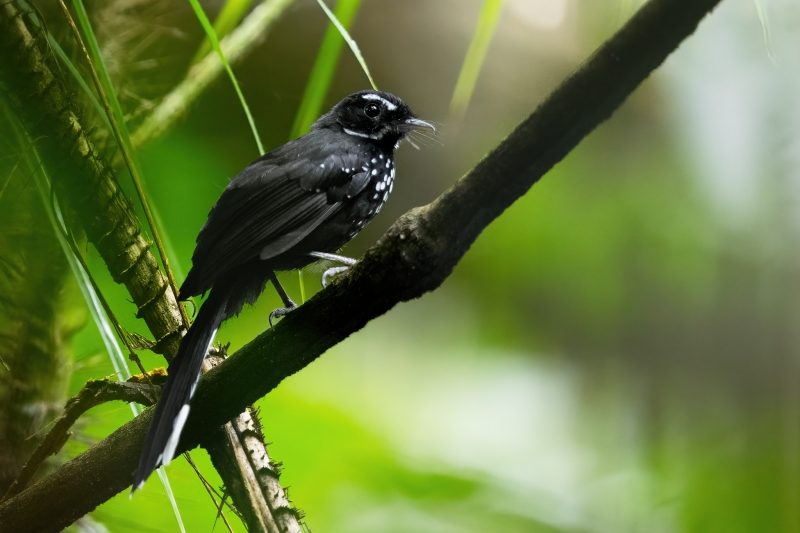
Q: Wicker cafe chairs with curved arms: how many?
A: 0